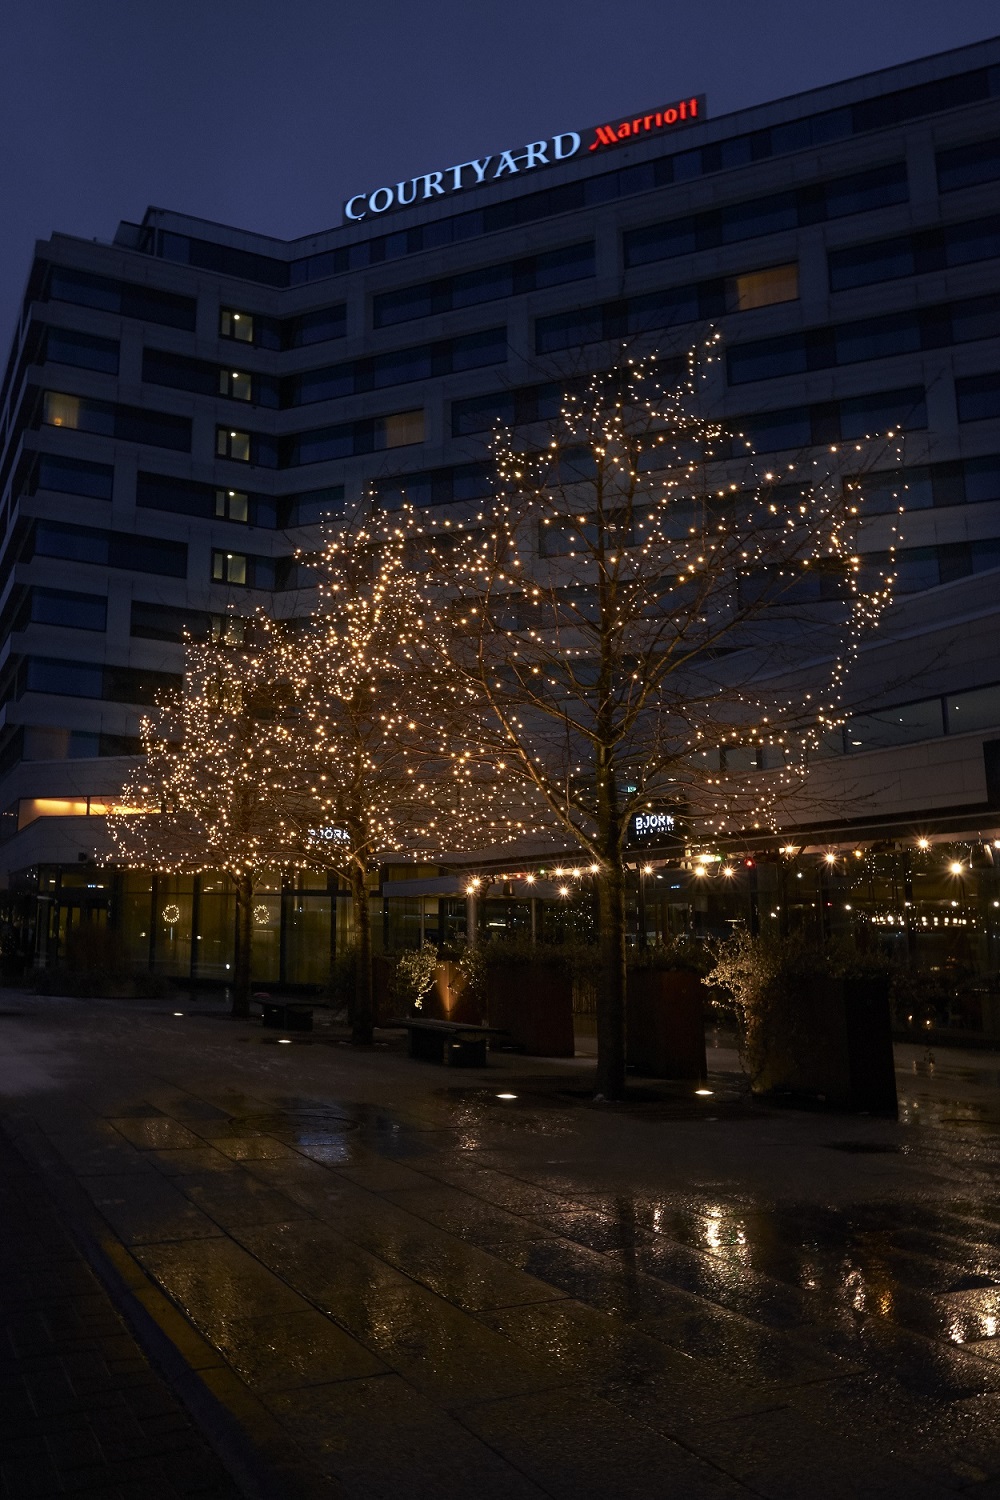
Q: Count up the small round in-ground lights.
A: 4